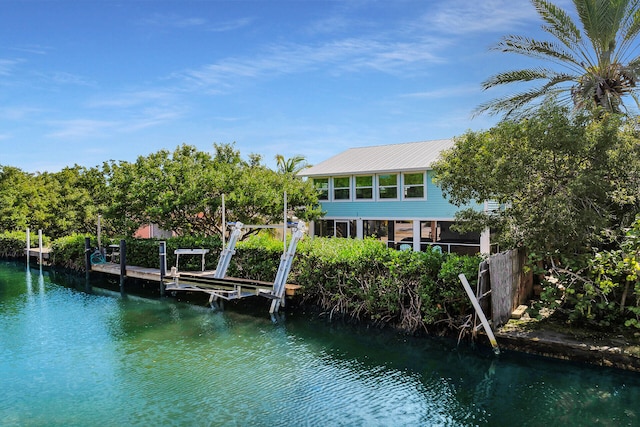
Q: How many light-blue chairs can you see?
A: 2